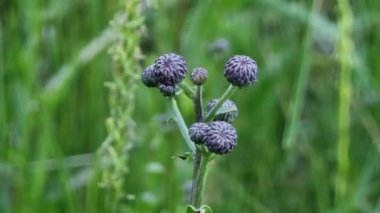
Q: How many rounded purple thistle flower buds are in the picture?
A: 8